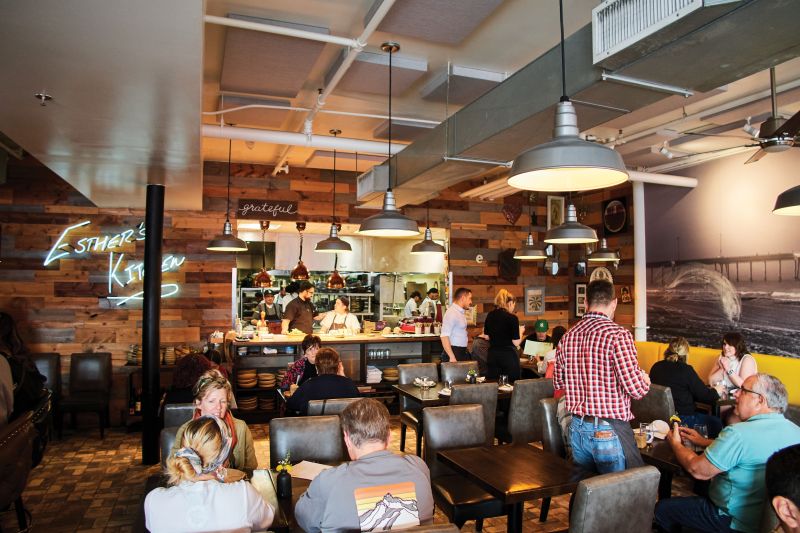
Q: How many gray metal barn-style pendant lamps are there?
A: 9